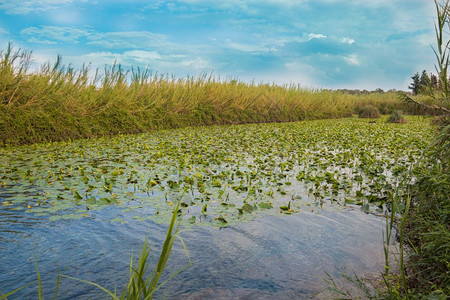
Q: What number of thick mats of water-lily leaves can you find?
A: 1